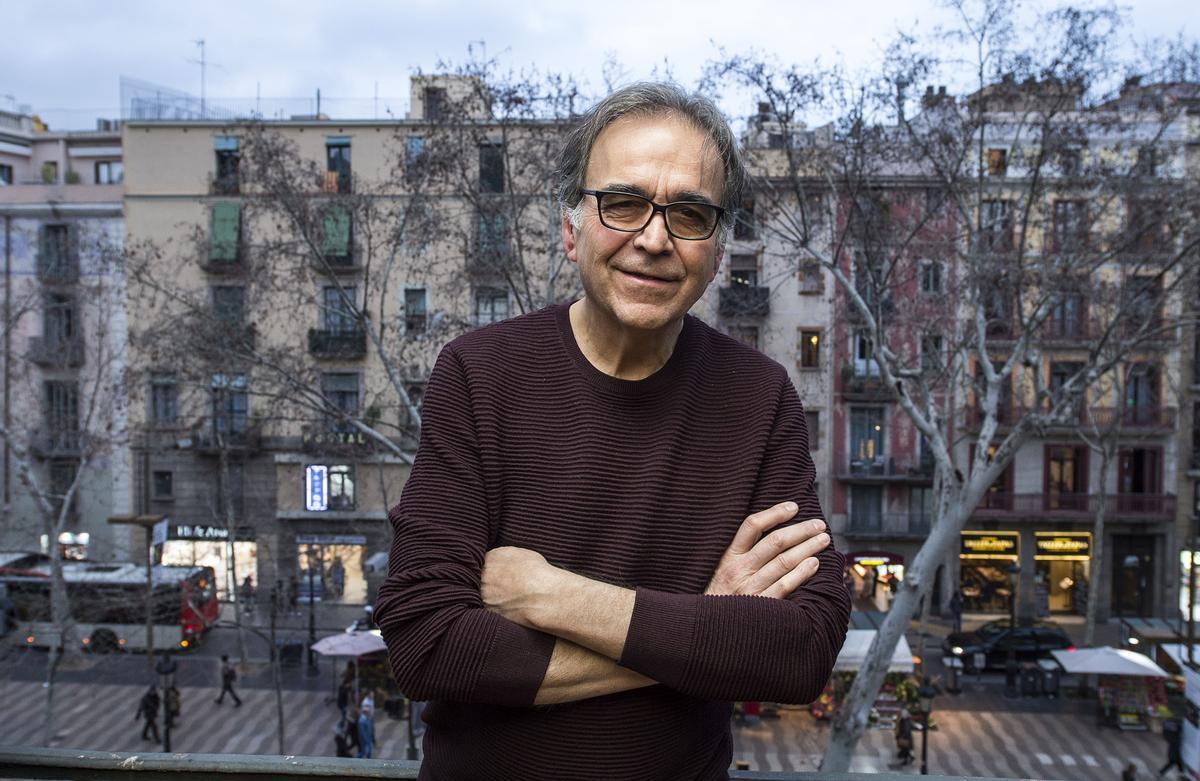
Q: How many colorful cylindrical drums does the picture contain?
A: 0